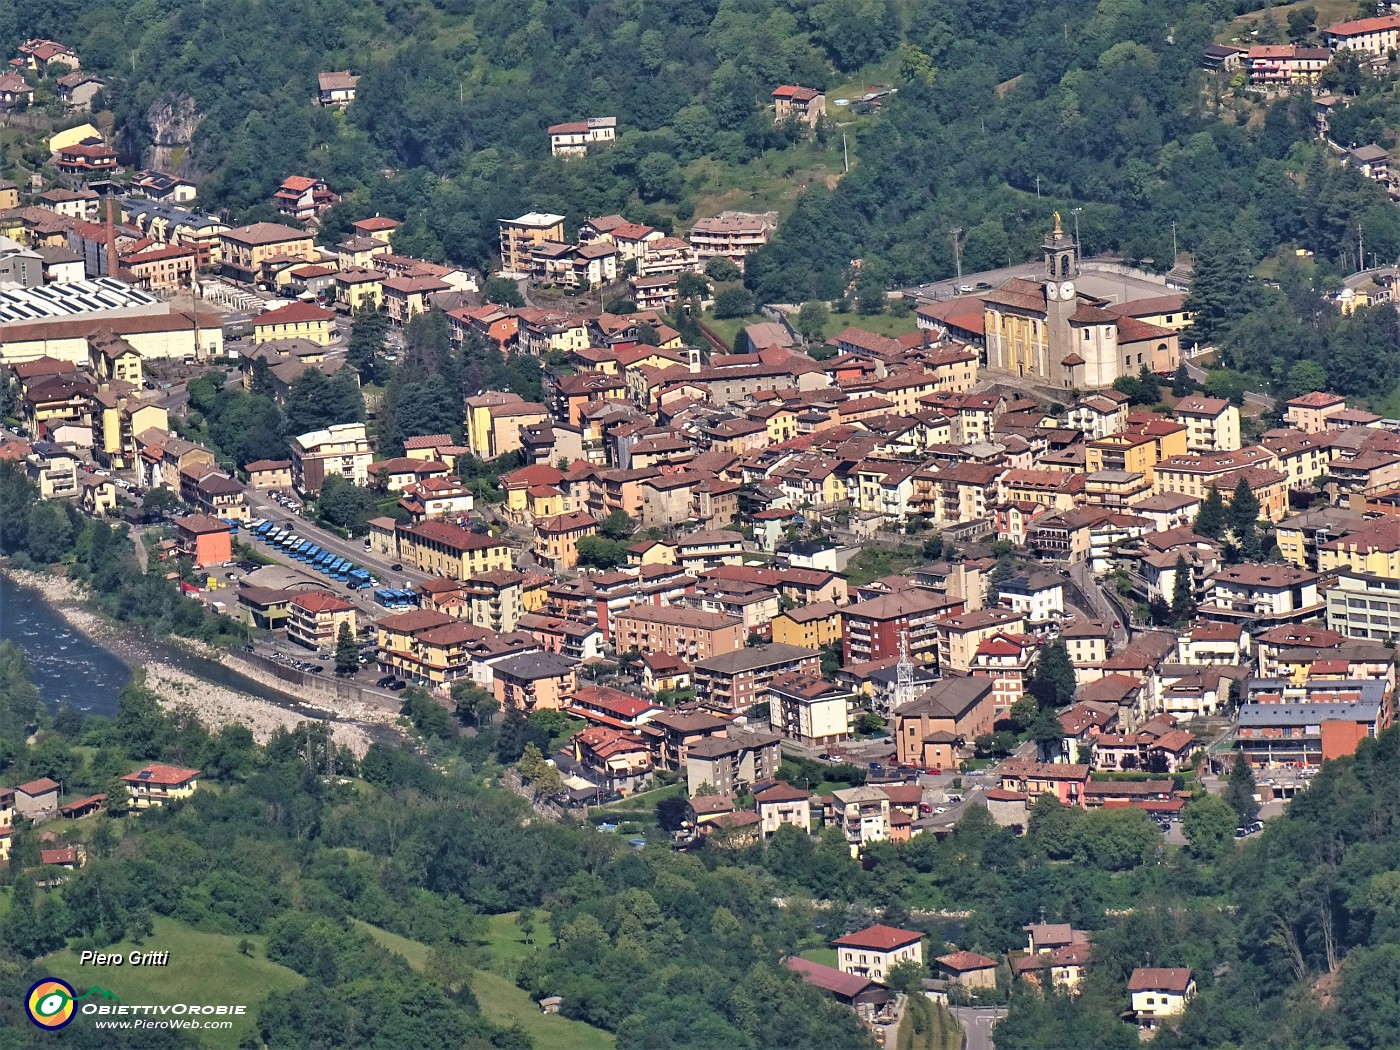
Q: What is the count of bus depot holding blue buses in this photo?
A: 1